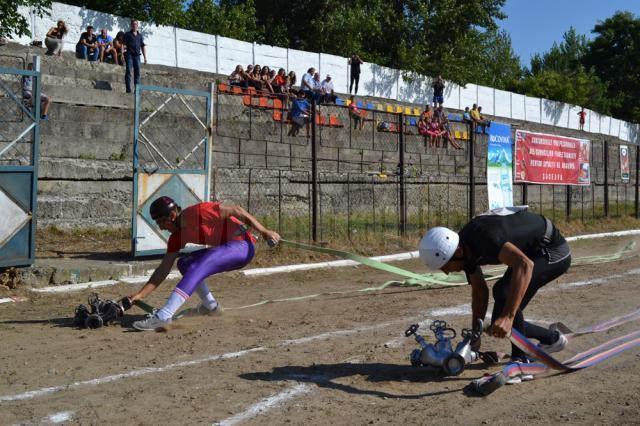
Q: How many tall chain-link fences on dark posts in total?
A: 1